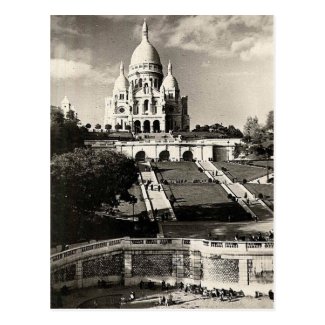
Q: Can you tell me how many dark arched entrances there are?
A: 6